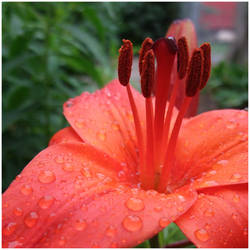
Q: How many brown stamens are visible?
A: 6